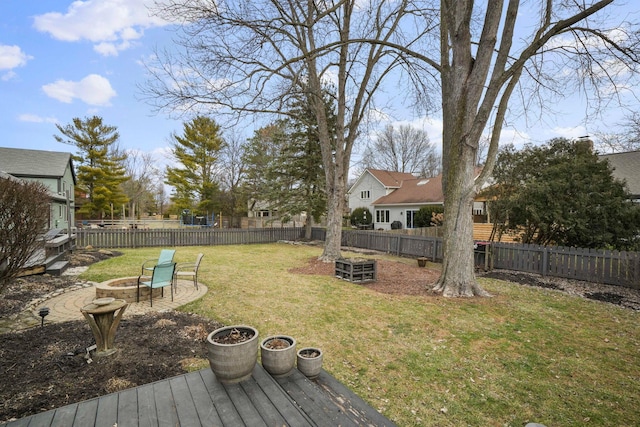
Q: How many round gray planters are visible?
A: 3